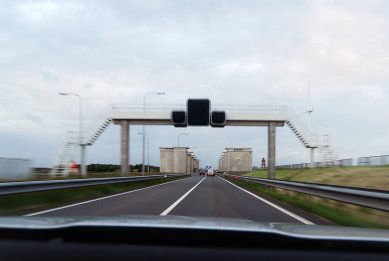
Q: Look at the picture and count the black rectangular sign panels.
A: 3